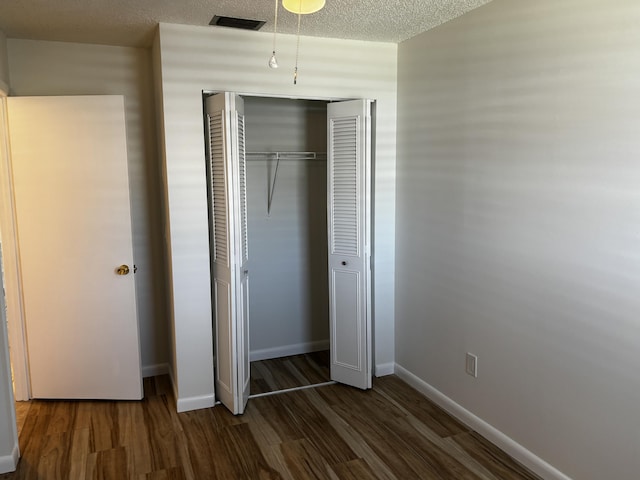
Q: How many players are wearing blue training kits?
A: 0